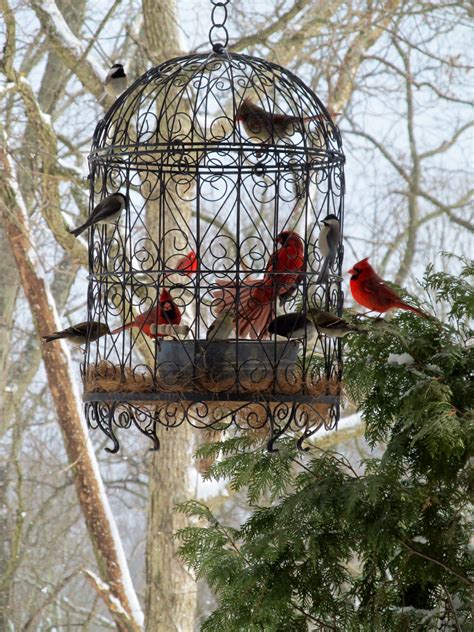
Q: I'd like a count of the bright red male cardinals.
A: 4